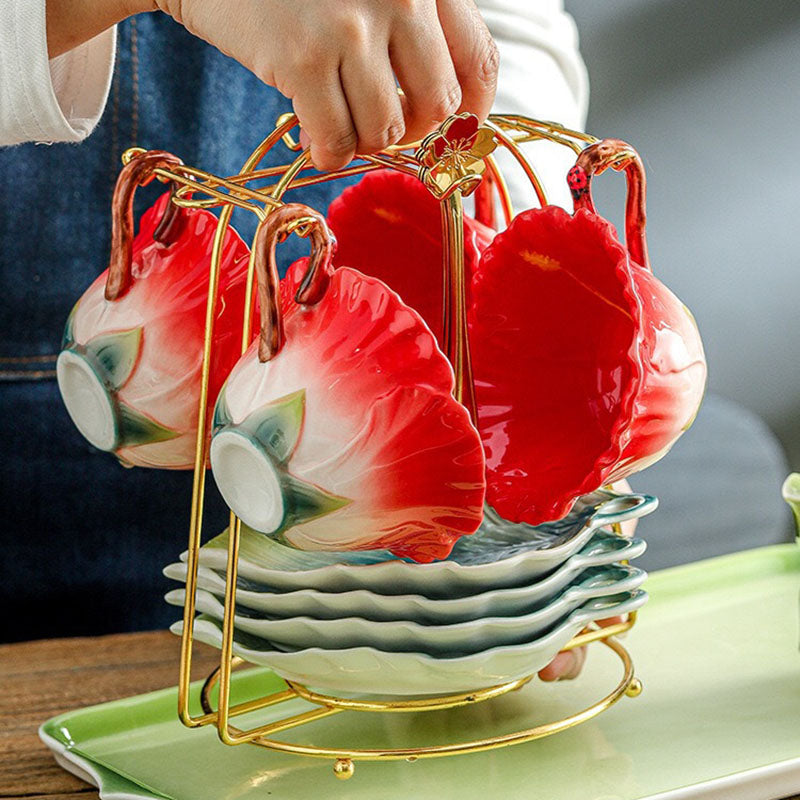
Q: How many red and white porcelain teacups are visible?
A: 4